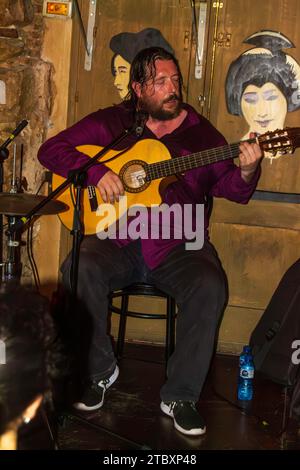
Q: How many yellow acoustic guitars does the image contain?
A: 1